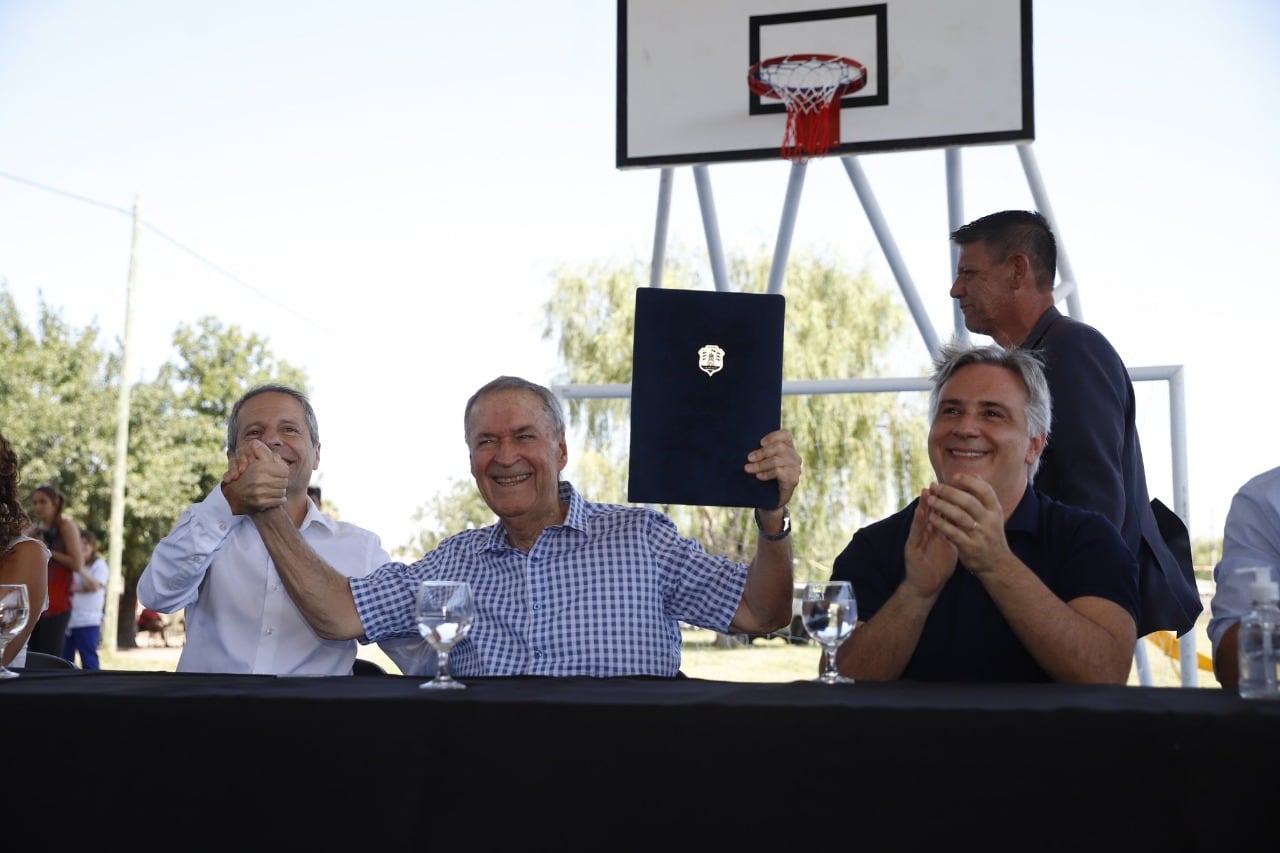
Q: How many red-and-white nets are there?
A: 1